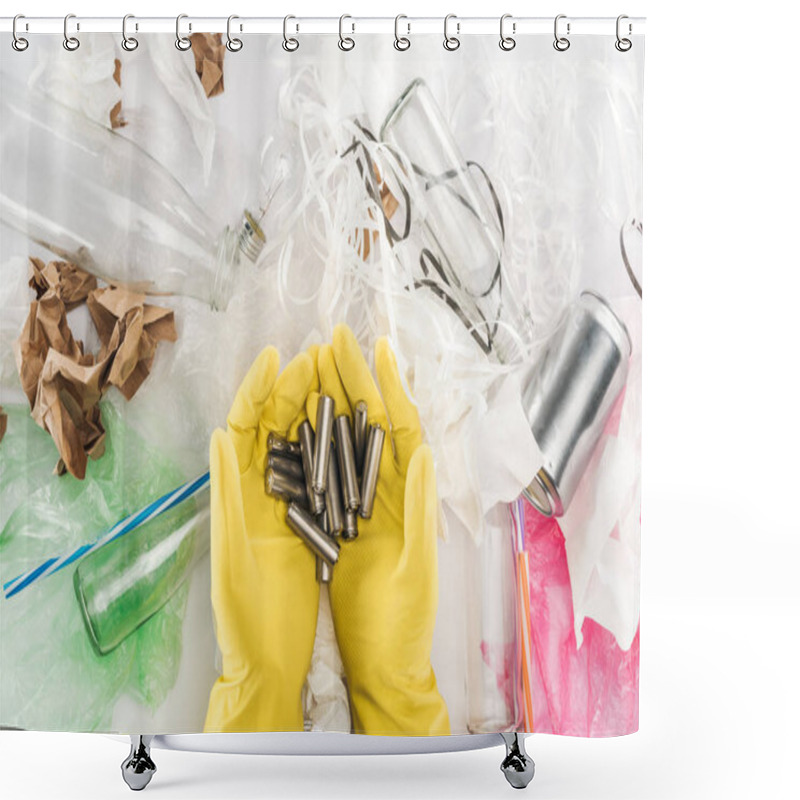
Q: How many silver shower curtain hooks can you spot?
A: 12